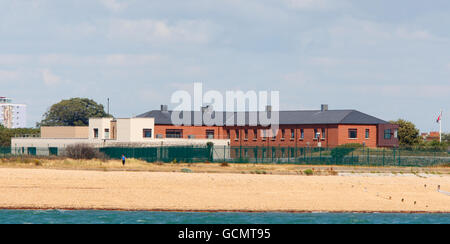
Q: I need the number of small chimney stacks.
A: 4